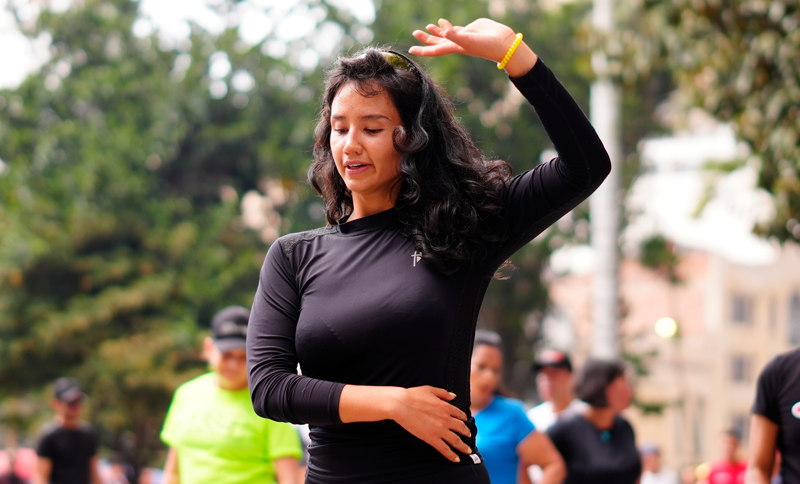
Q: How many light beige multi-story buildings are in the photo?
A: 1